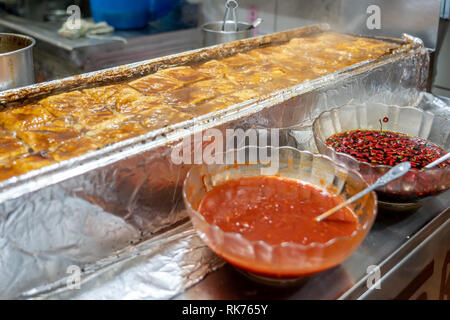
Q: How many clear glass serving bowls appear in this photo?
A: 2